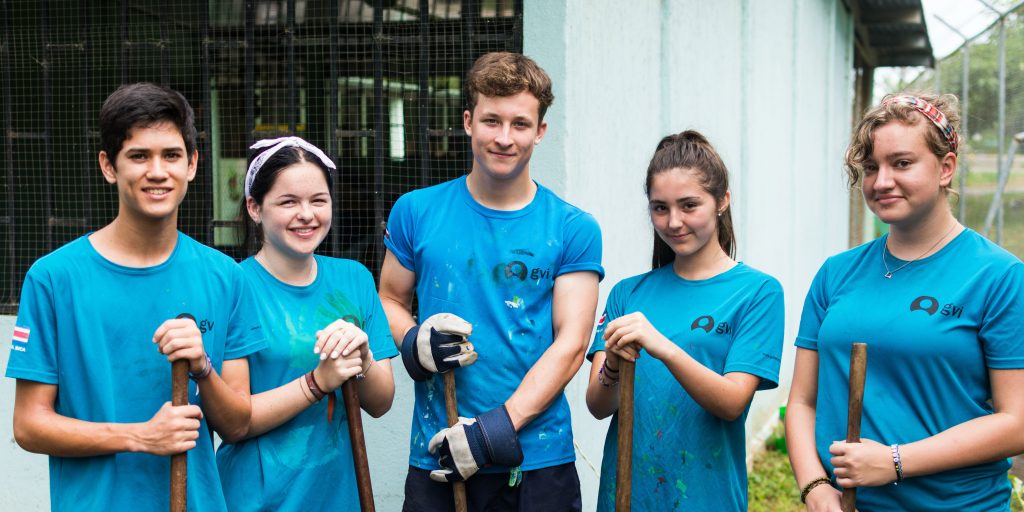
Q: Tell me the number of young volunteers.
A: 5